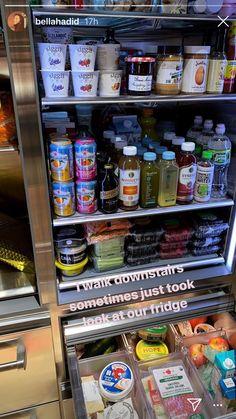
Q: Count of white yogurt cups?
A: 6